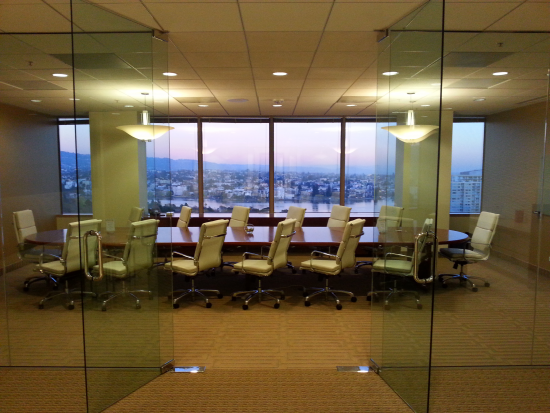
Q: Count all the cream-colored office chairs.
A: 14